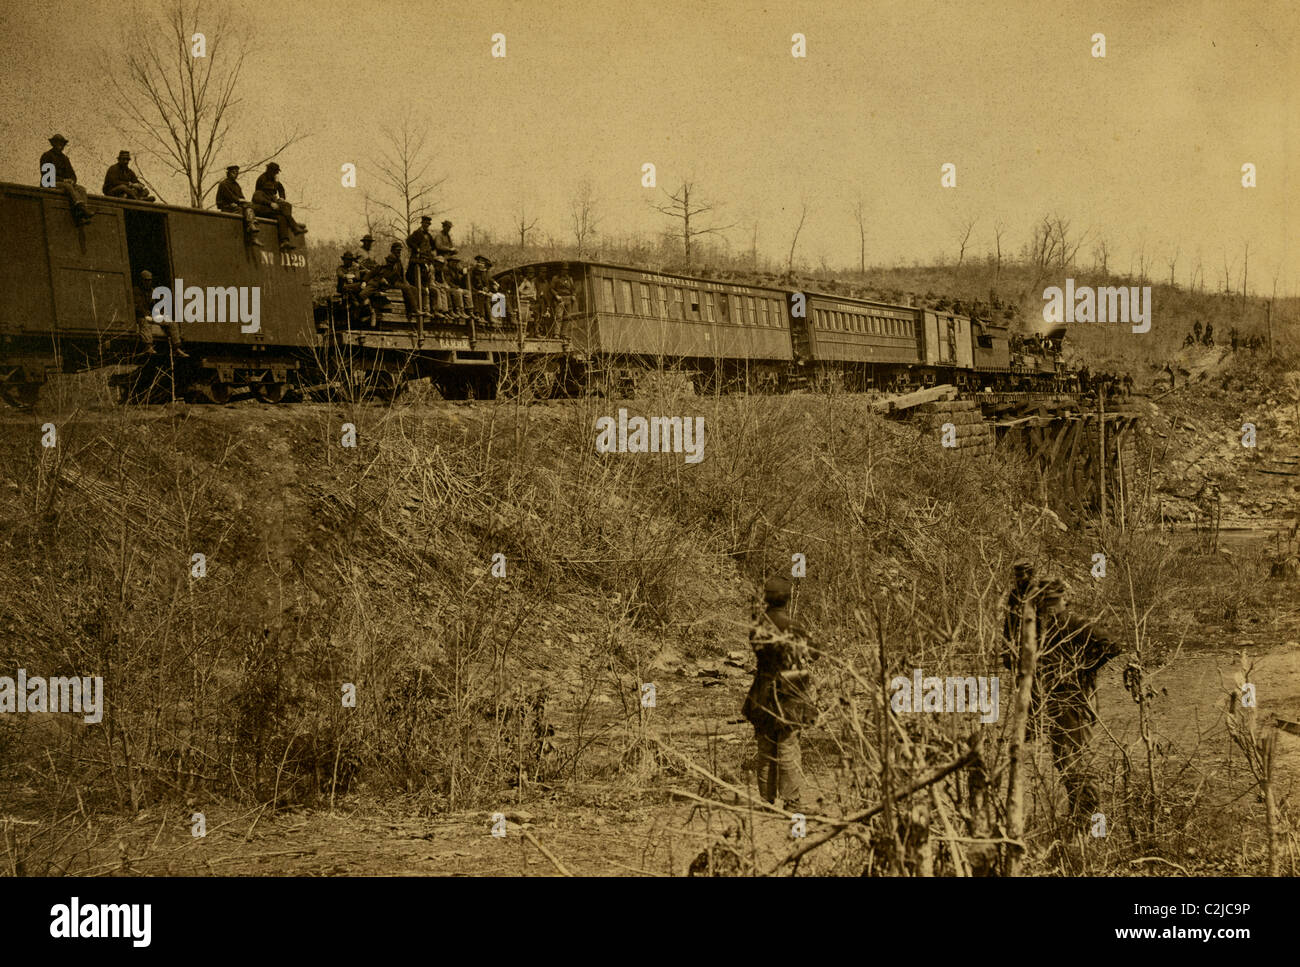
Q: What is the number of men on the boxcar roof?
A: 4